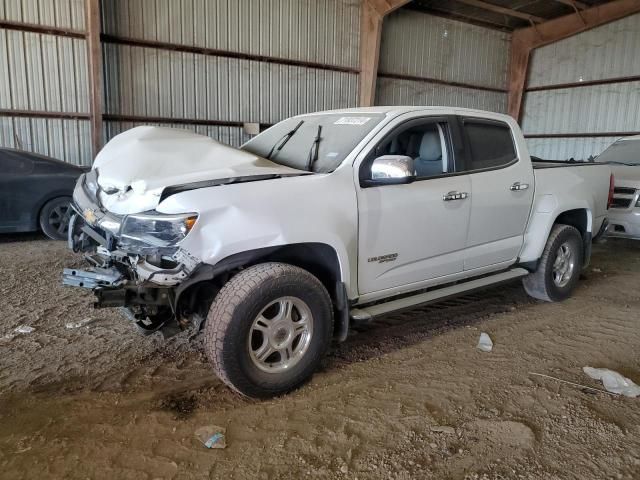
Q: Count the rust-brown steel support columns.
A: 3